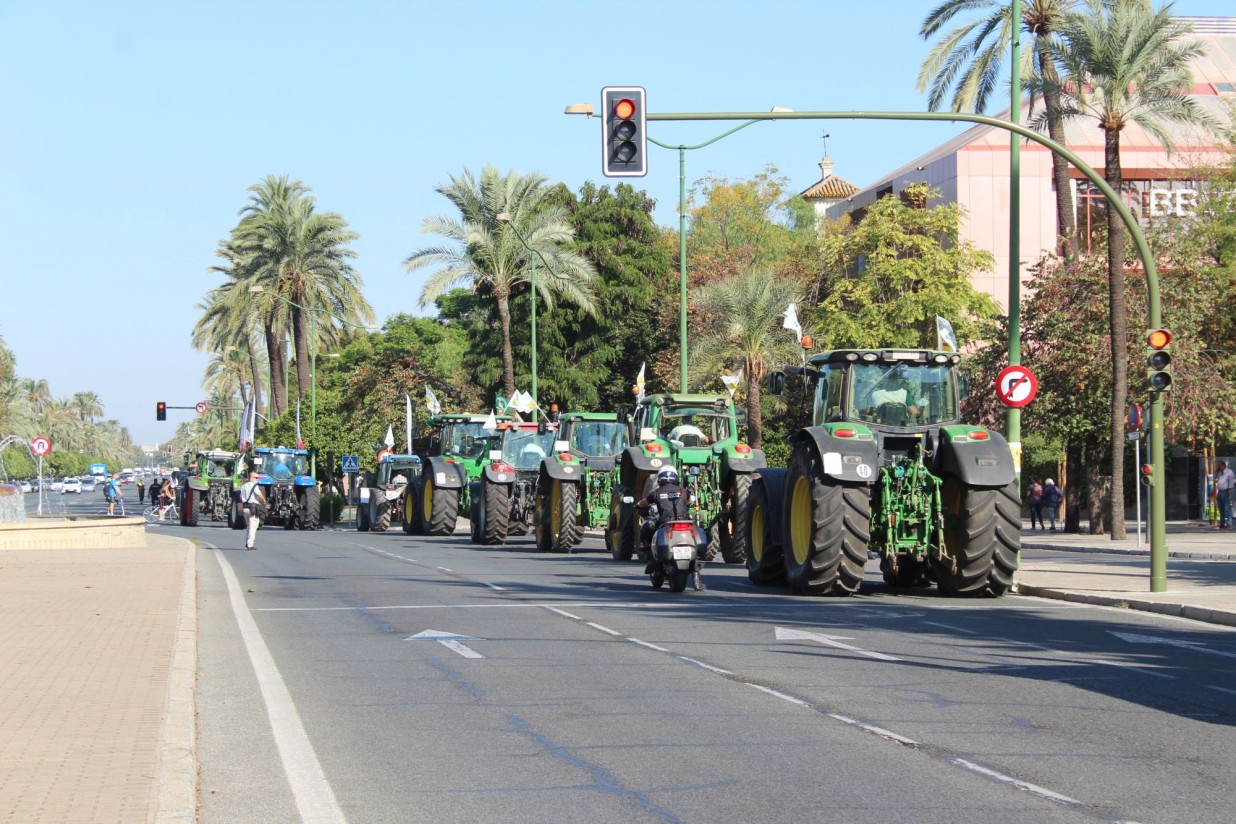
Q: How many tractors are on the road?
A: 8